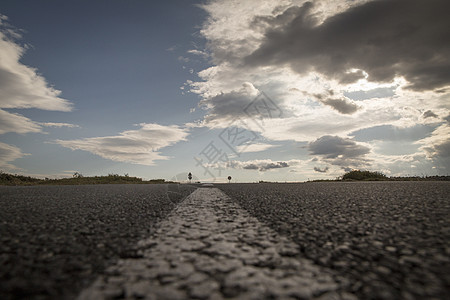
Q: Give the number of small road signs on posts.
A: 2